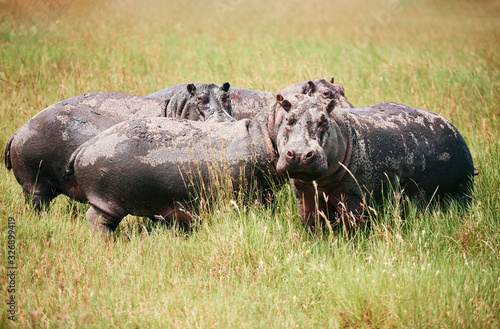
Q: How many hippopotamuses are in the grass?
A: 4